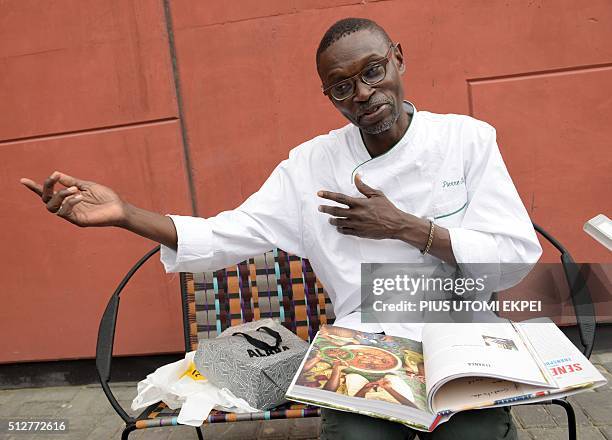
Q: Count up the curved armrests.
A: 2